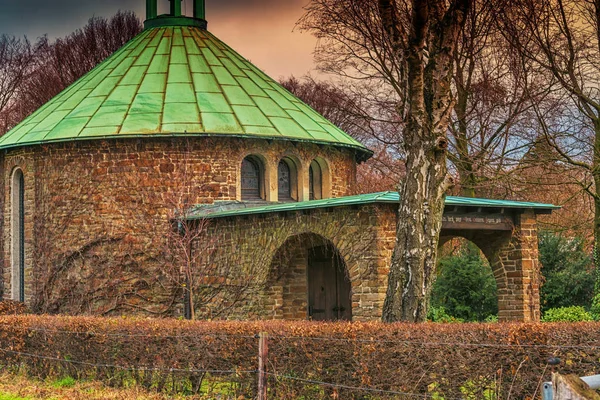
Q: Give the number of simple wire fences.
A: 1